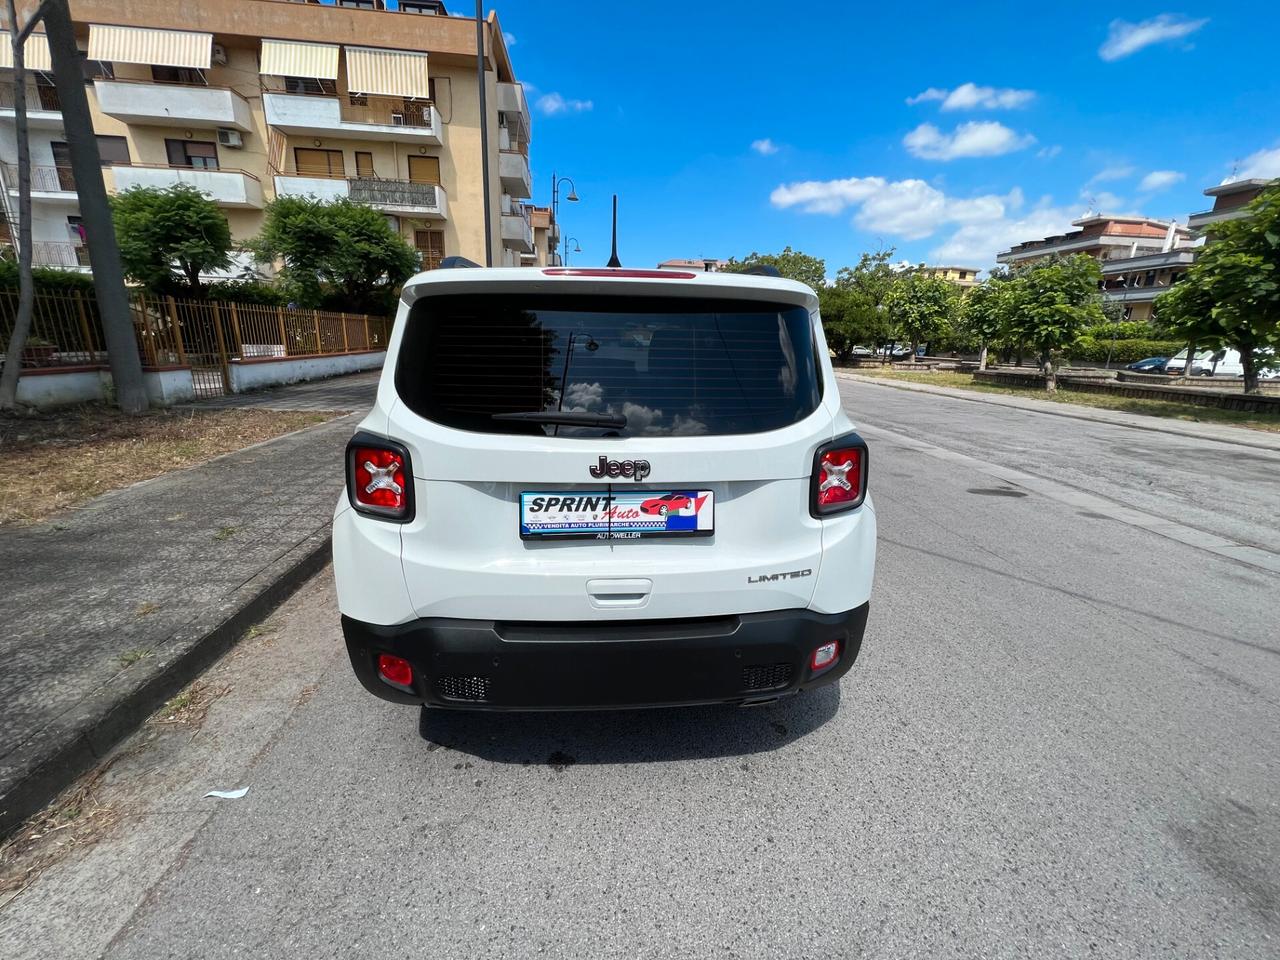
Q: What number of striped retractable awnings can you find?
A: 4